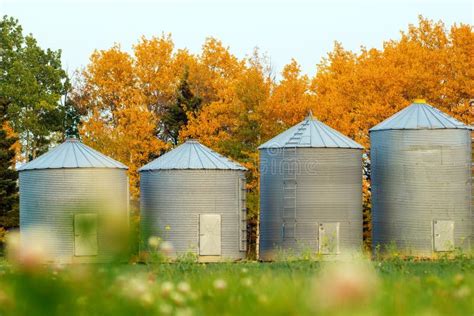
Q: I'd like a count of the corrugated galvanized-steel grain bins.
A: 4